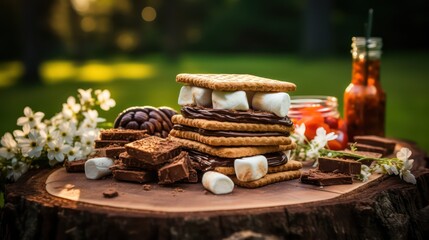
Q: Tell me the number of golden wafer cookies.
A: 6